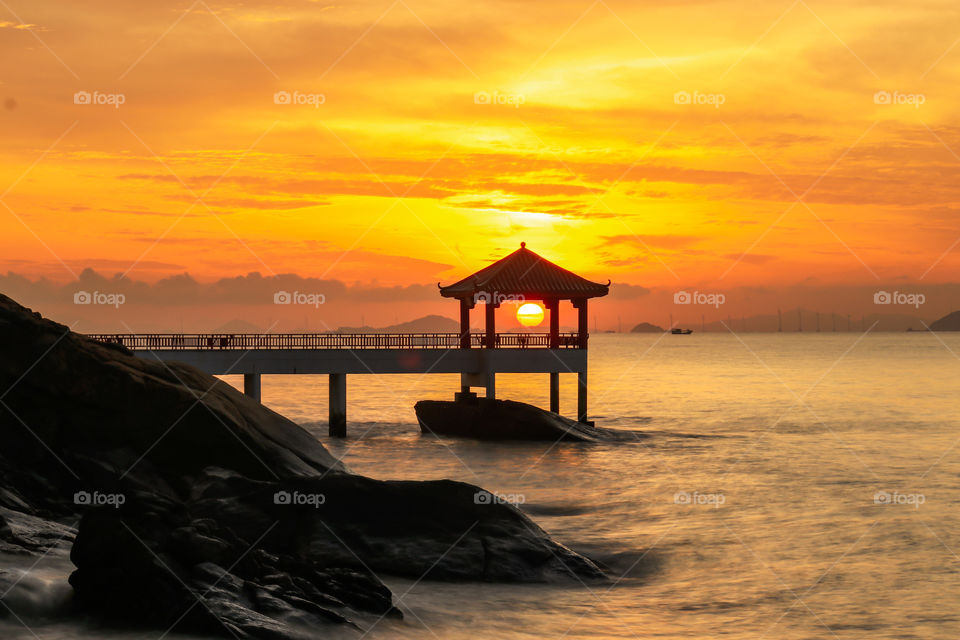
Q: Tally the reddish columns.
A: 4